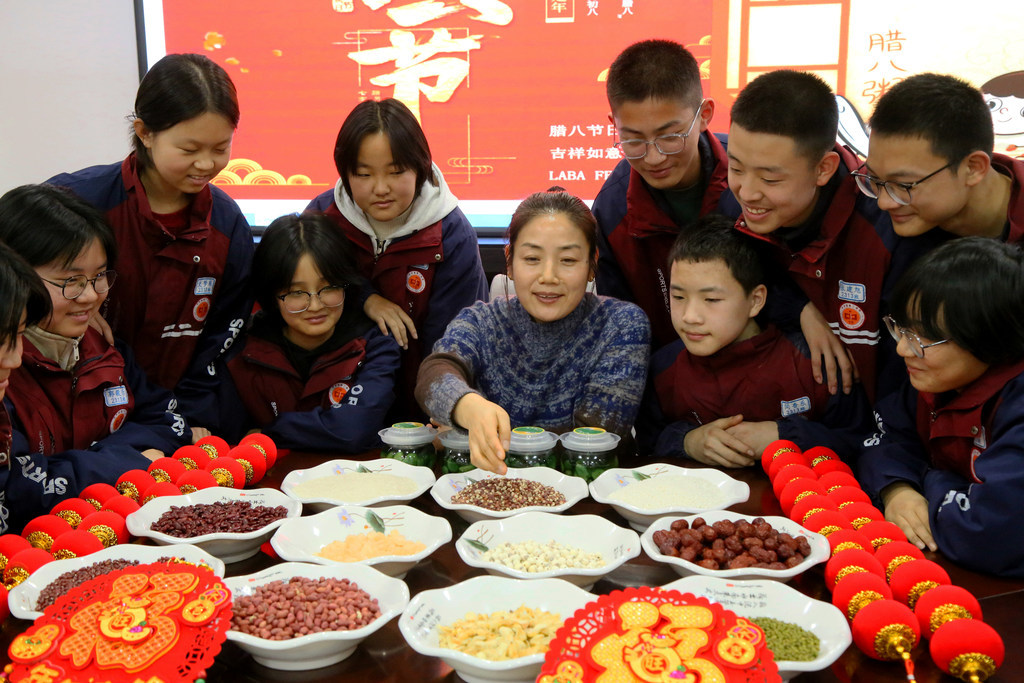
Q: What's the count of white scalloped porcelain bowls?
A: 11